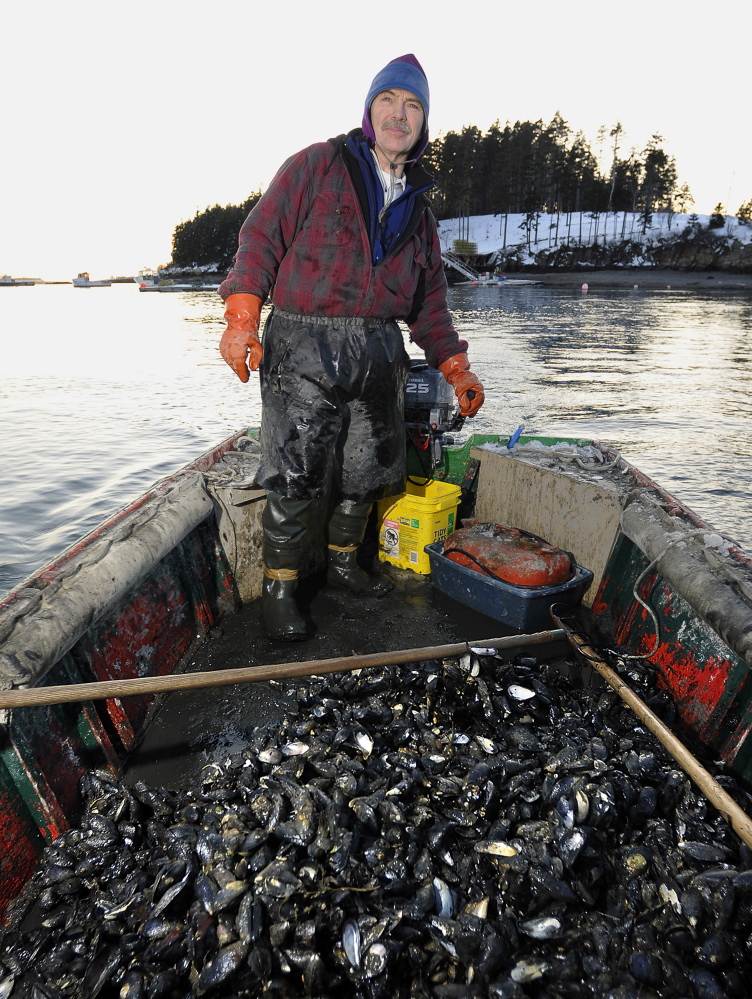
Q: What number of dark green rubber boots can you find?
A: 2